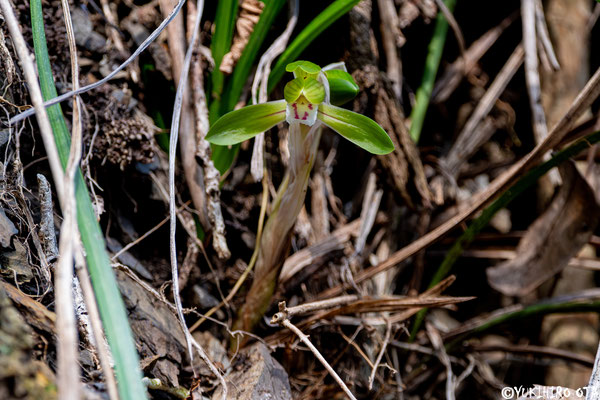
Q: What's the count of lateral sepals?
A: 2